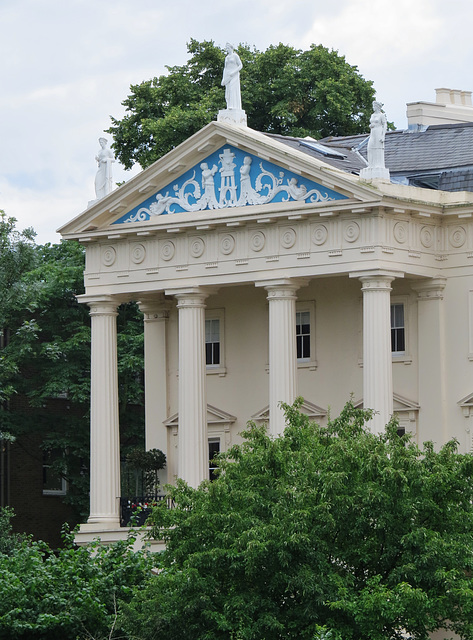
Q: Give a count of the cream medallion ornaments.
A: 12